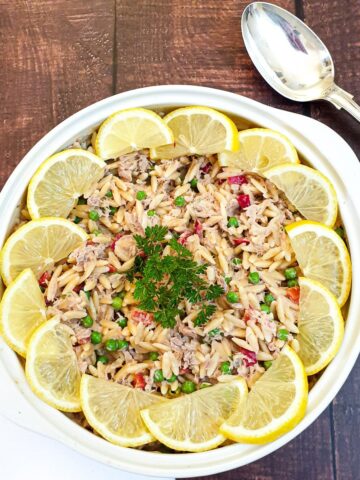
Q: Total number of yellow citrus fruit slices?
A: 13